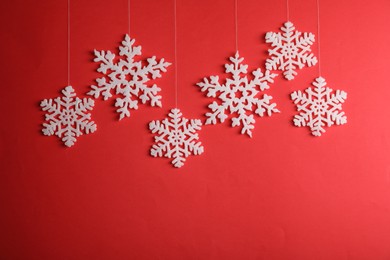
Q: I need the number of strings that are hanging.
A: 6